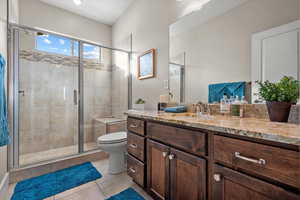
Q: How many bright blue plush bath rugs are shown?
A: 2